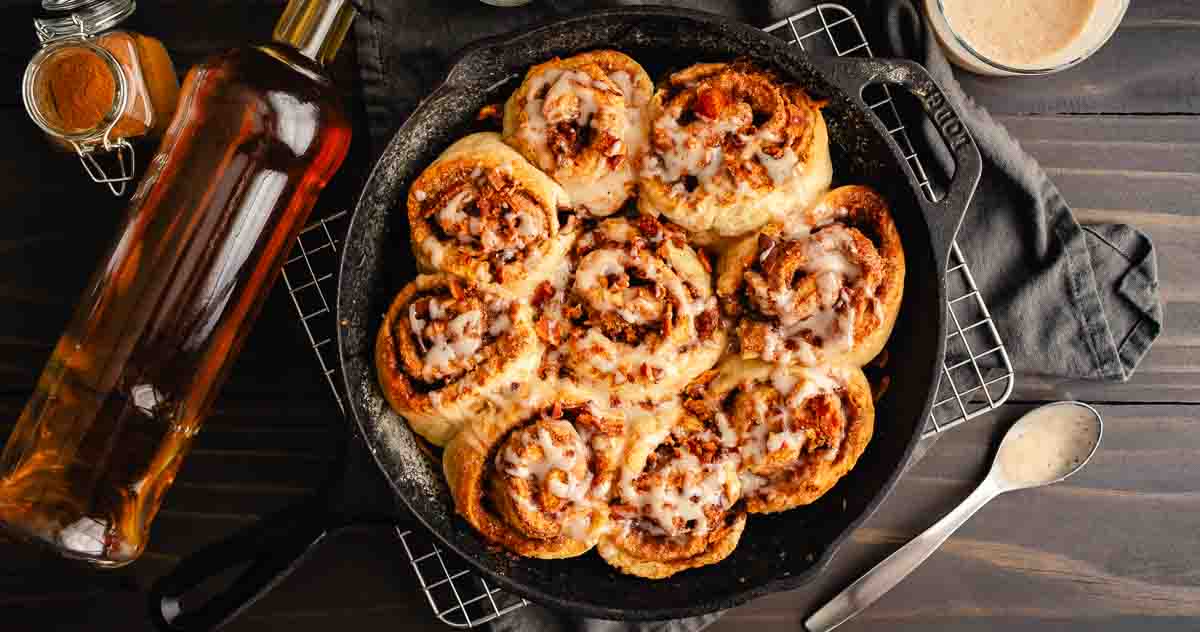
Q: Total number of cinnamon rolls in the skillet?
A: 9